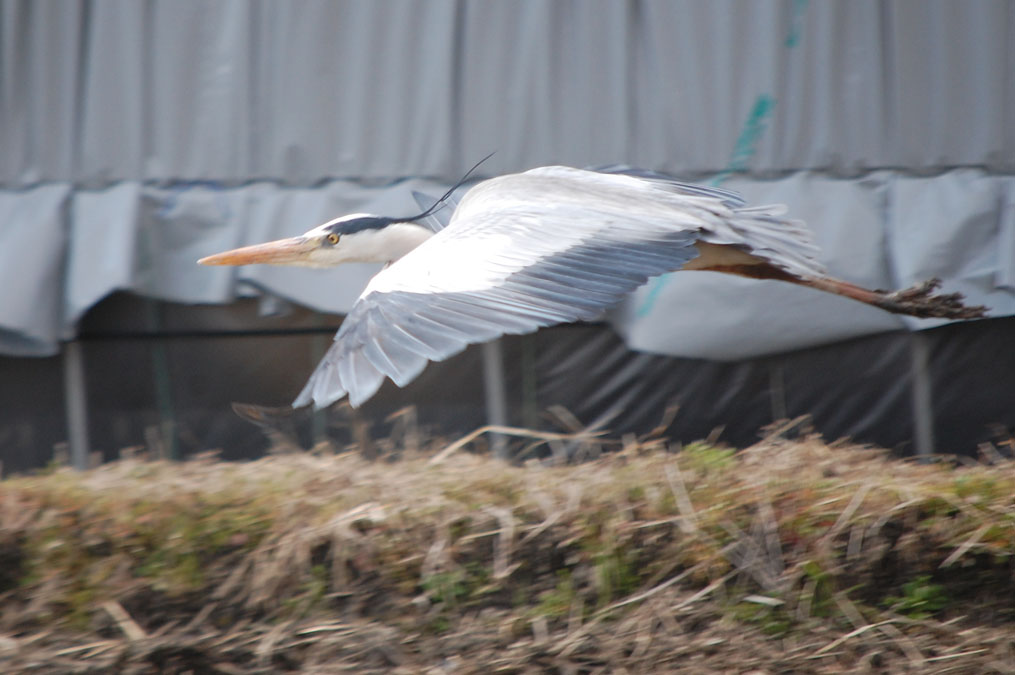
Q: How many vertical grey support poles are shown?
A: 3